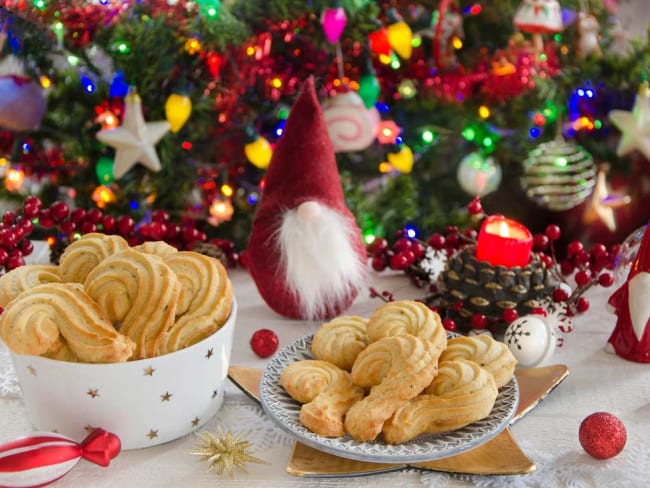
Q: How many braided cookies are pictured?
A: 12